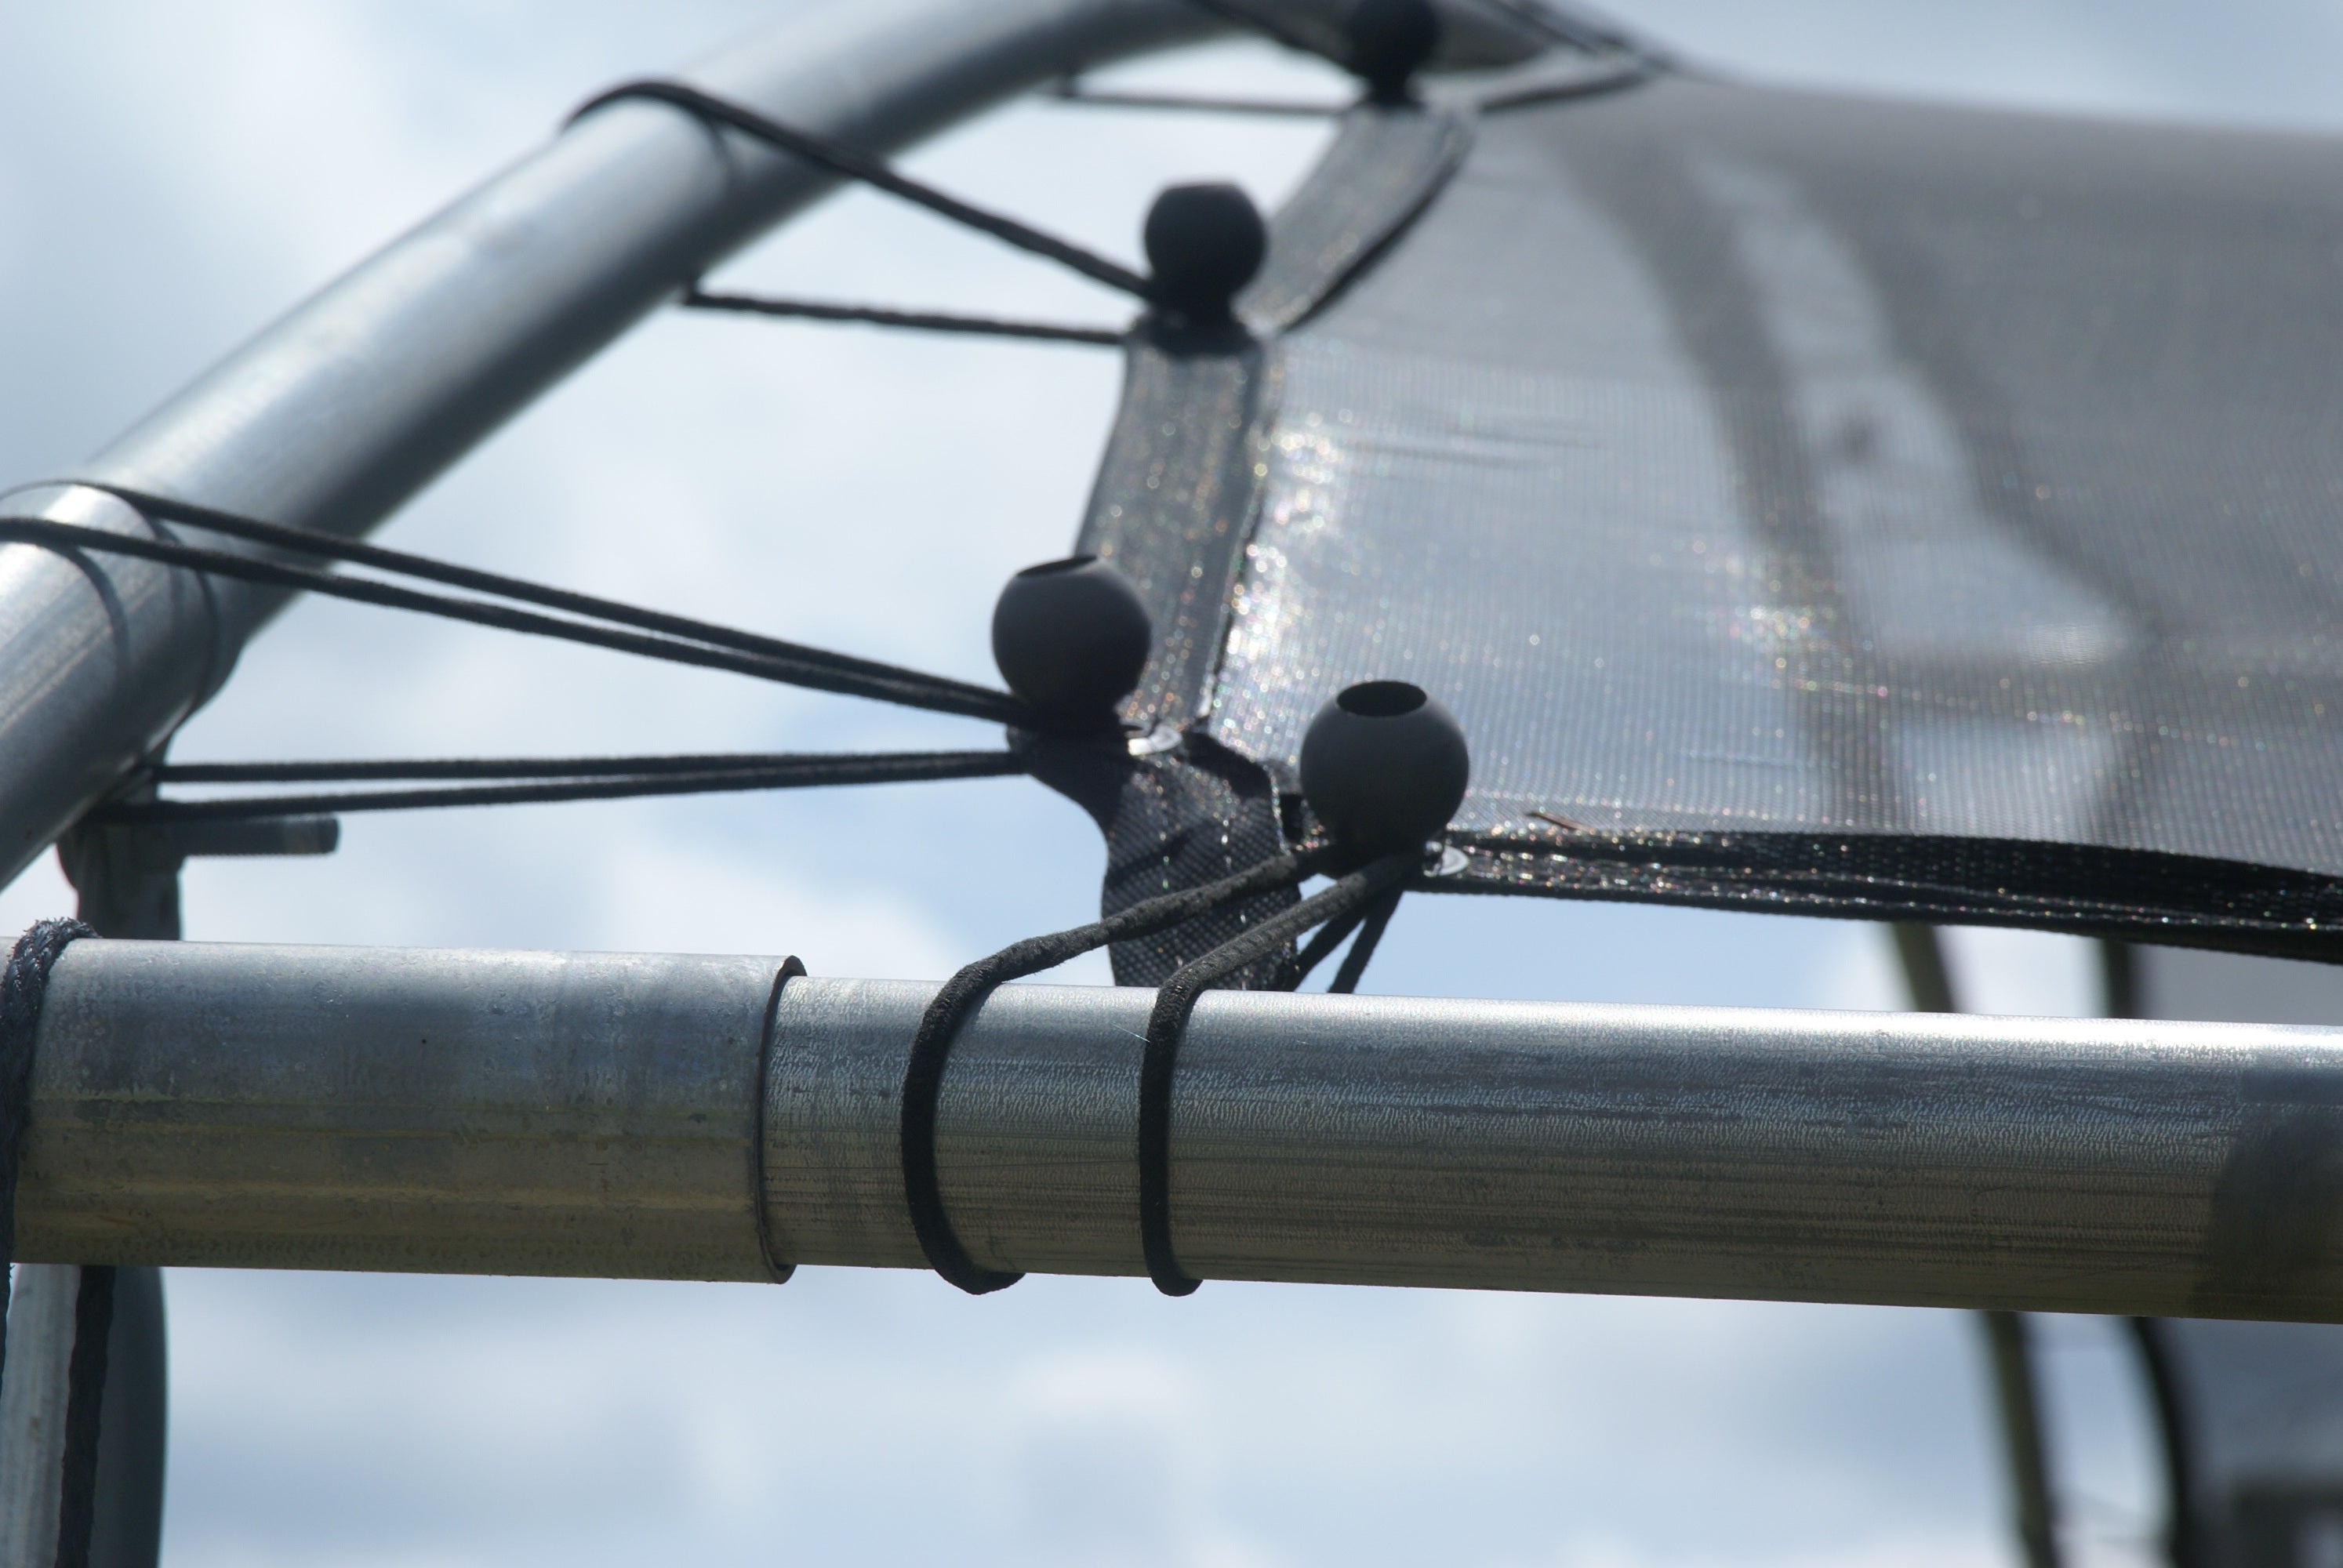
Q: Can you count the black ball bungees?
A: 4